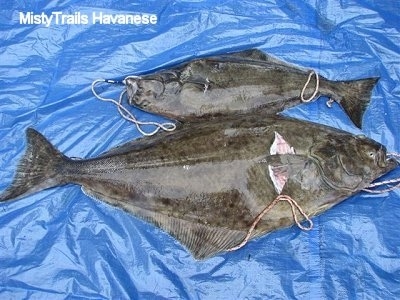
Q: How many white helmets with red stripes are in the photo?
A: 0